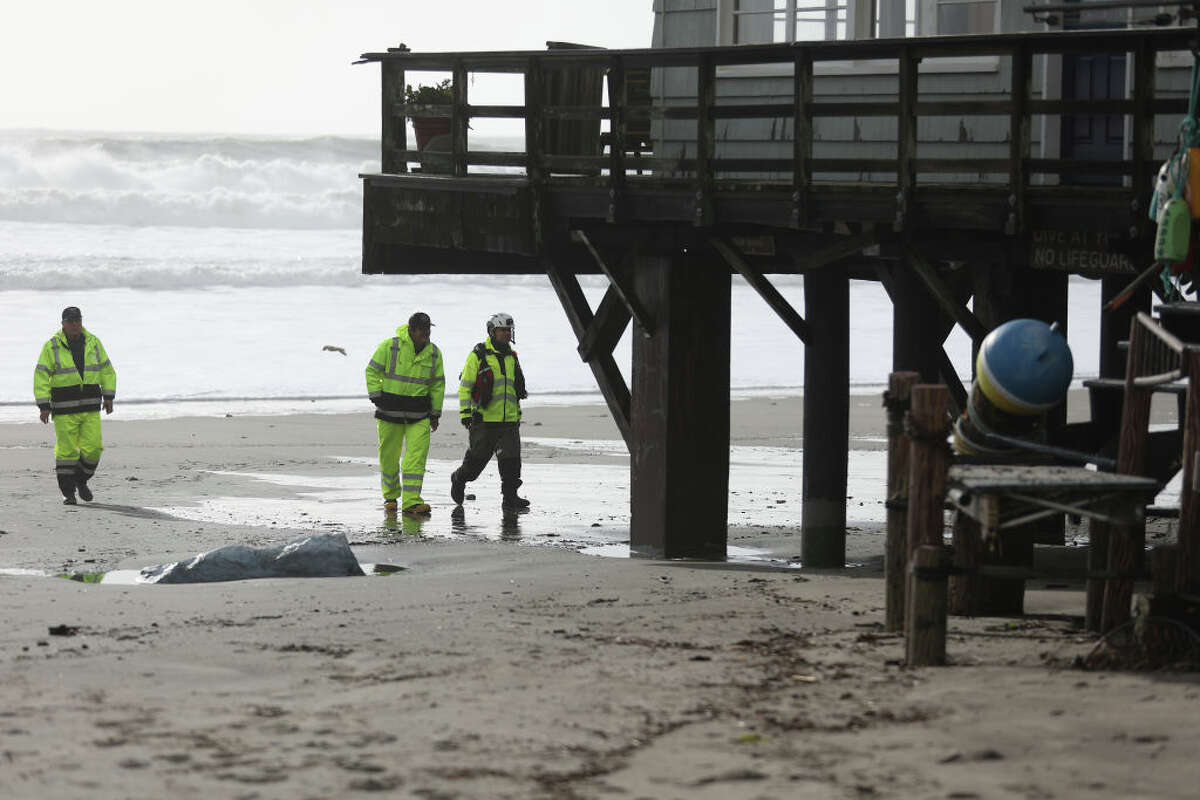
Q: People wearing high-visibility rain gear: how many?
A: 3